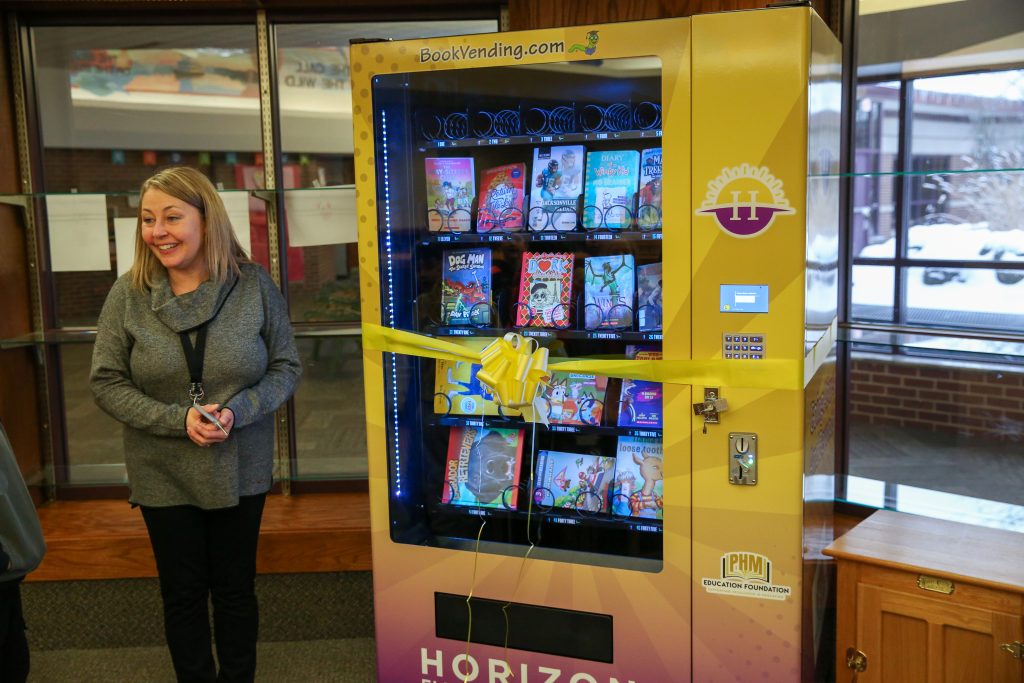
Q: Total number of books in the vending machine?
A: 15